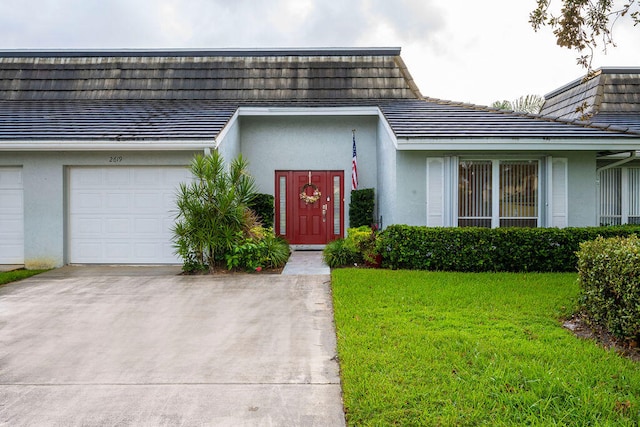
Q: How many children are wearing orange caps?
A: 0